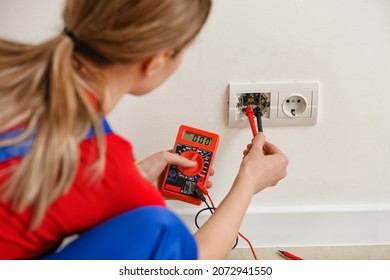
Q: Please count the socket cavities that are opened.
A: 1